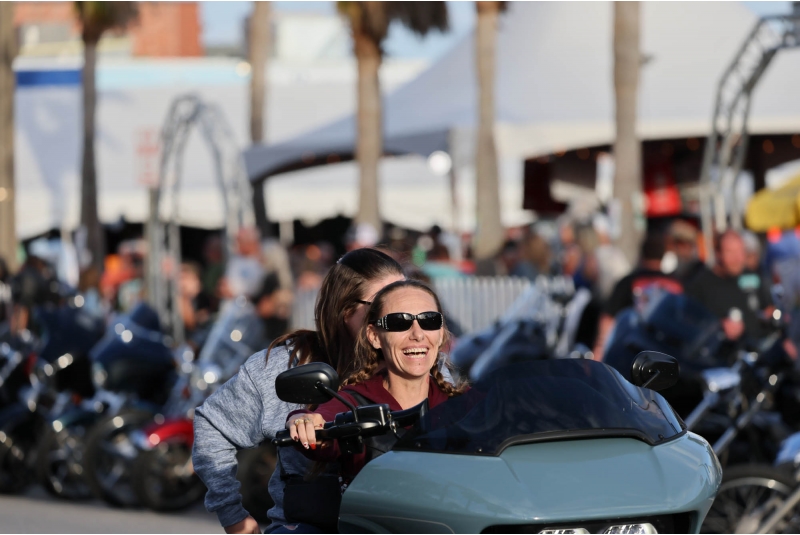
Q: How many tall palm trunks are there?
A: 6